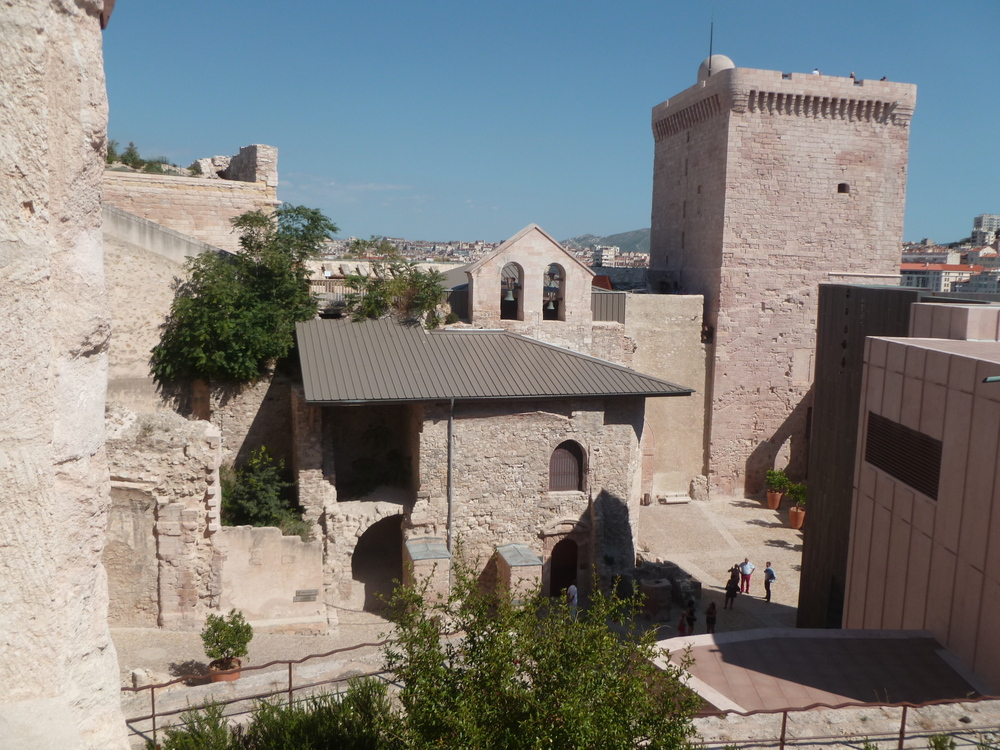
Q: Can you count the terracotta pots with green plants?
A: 3